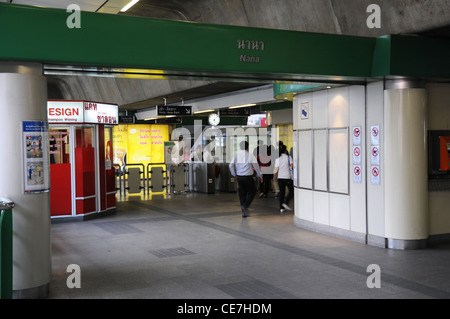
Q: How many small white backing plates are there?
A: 6